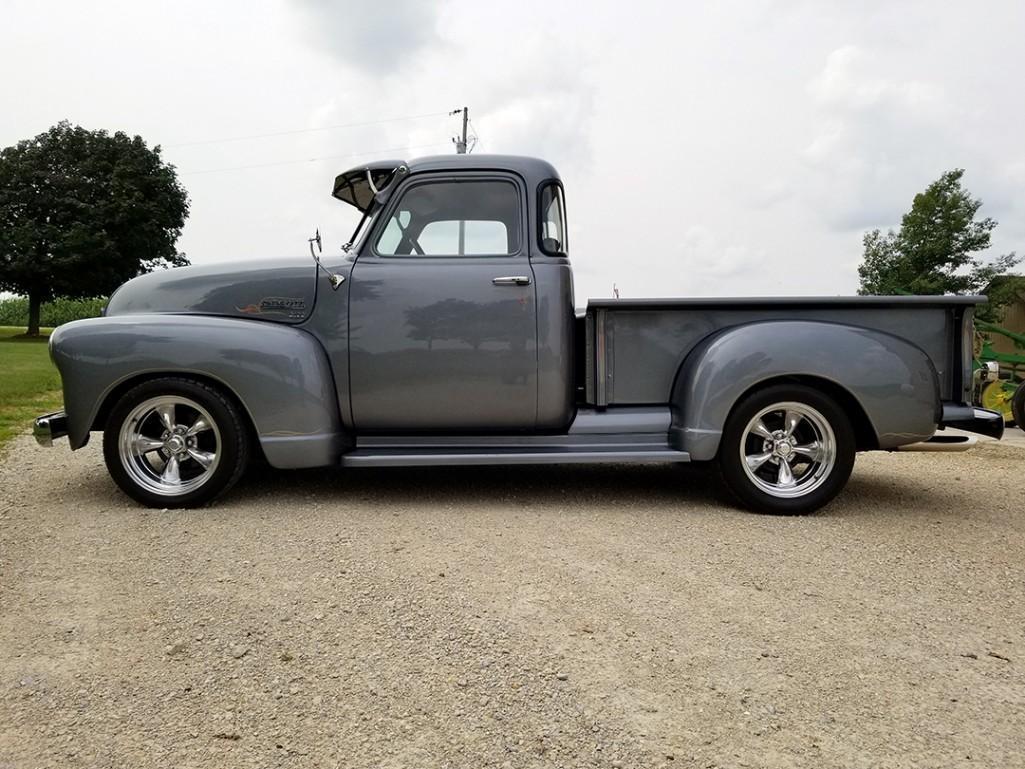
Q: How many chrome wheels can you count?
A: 2